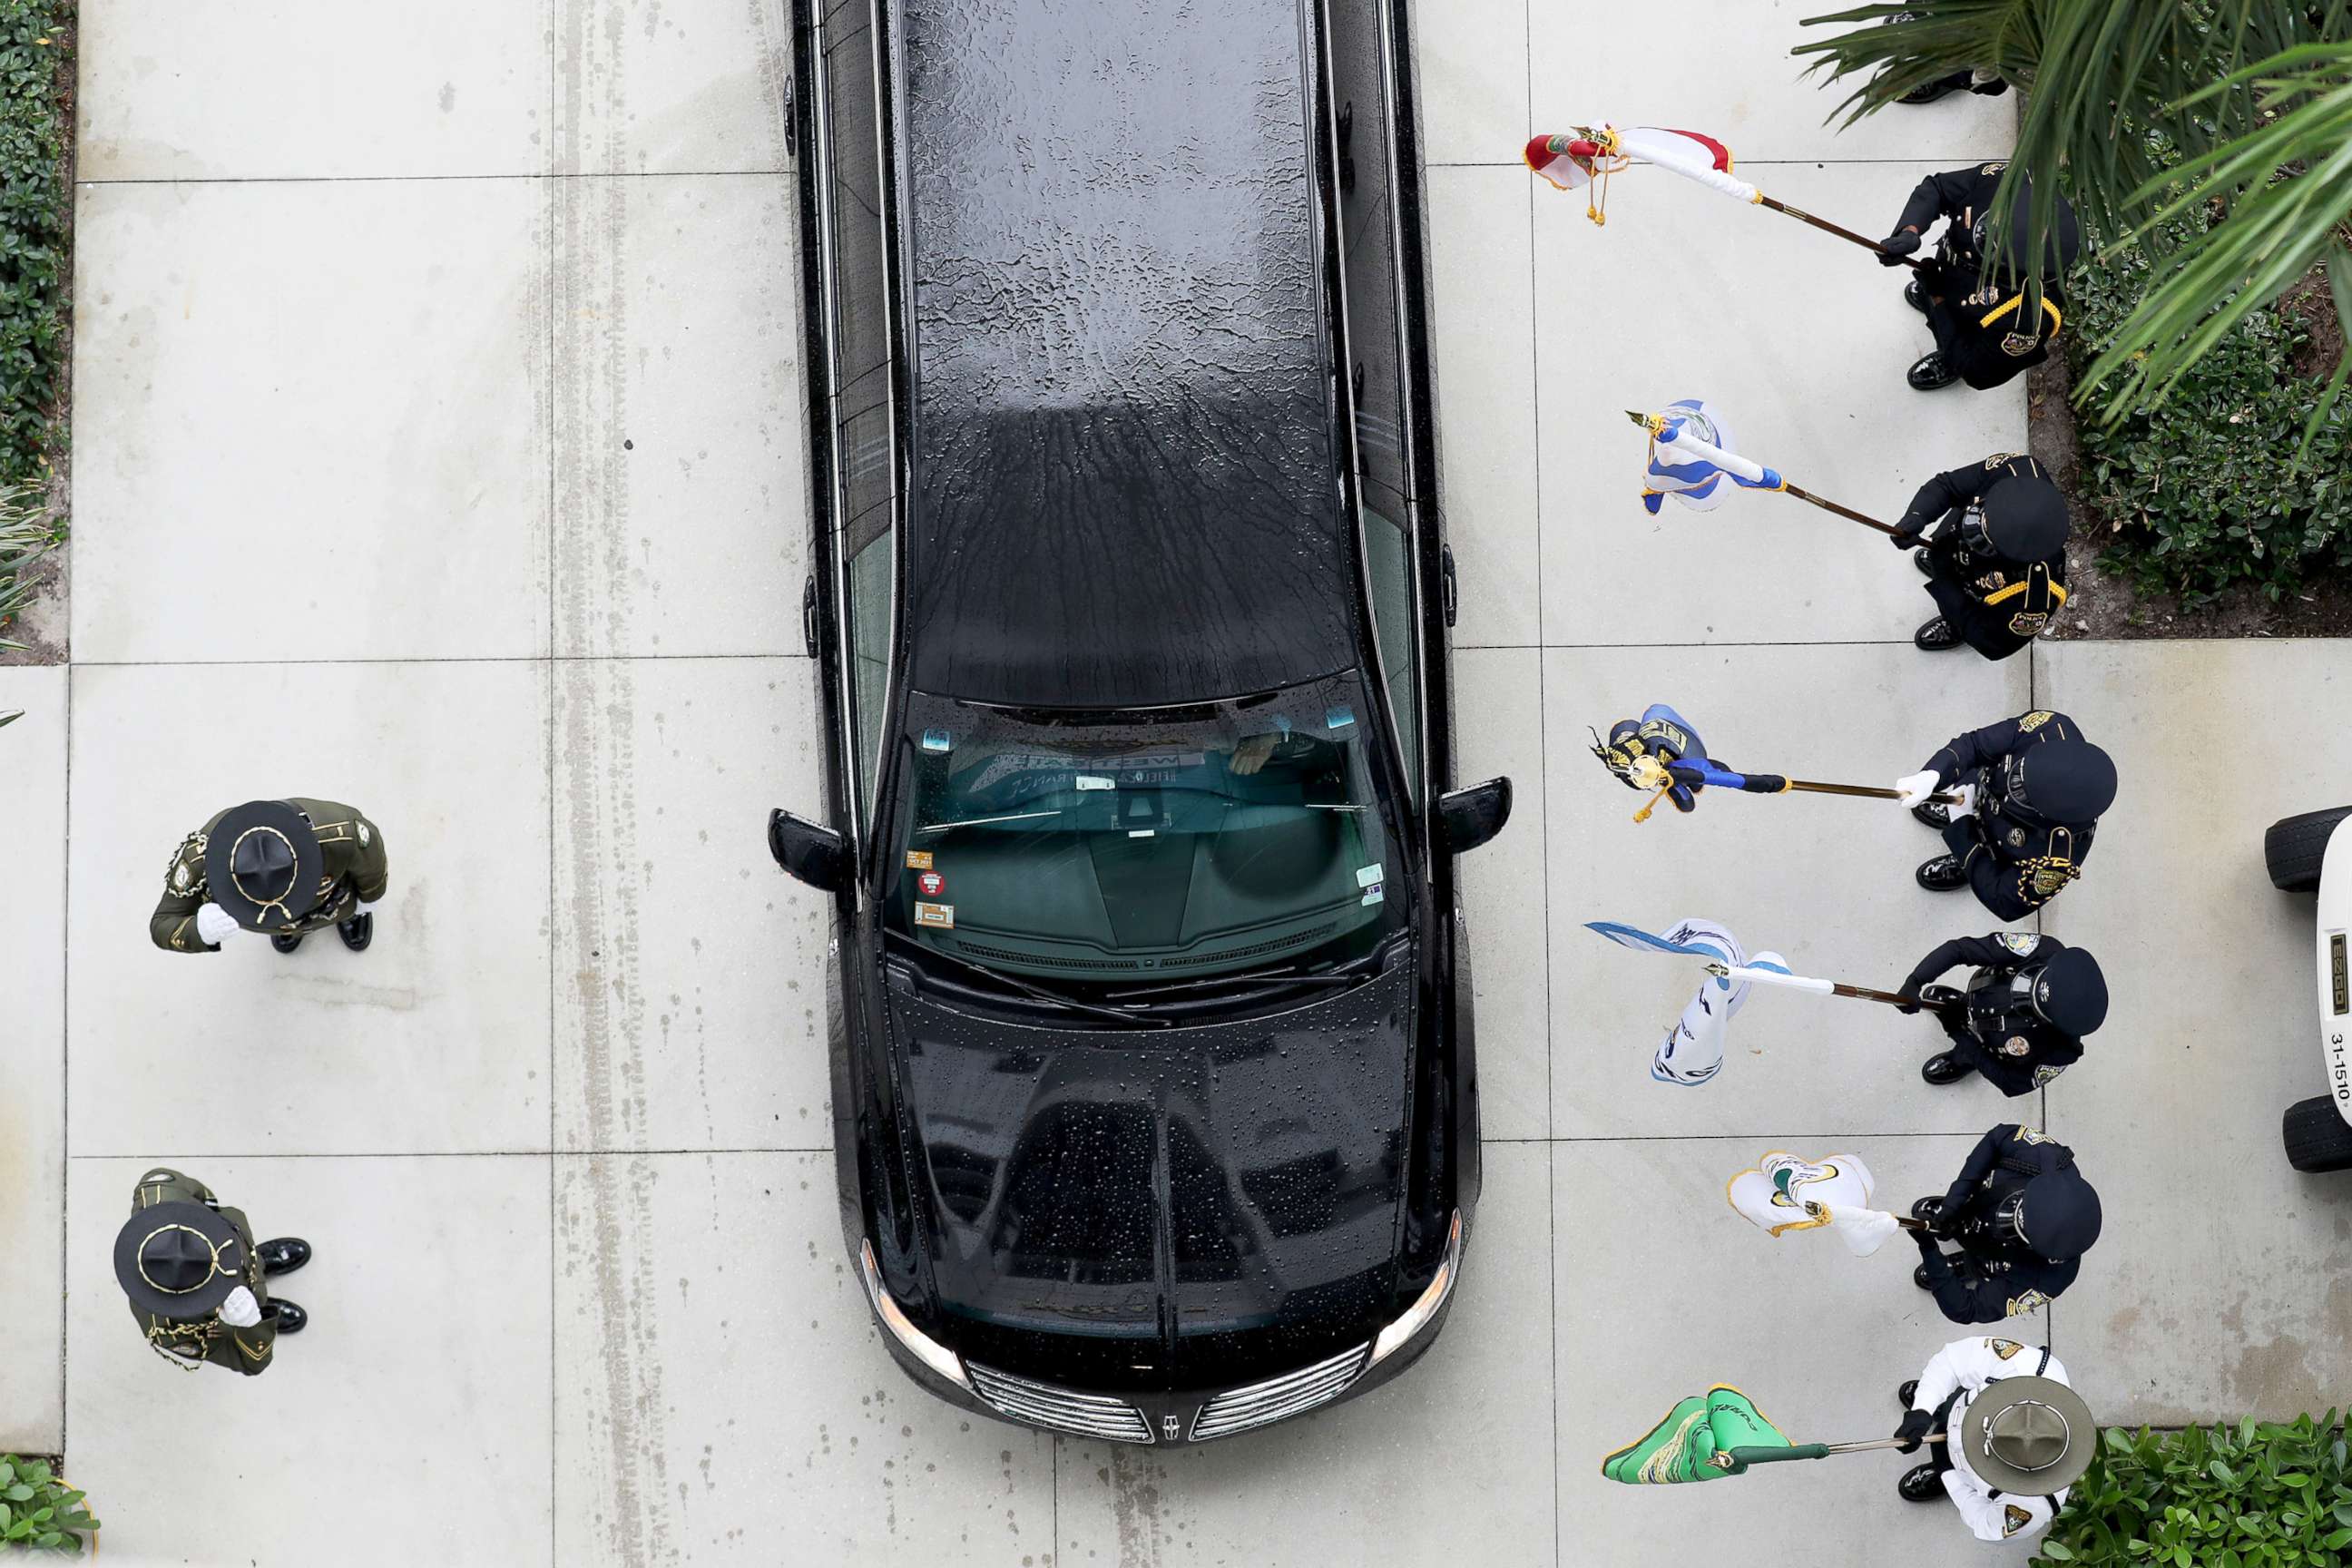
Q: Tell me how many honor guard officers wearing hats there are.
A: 8